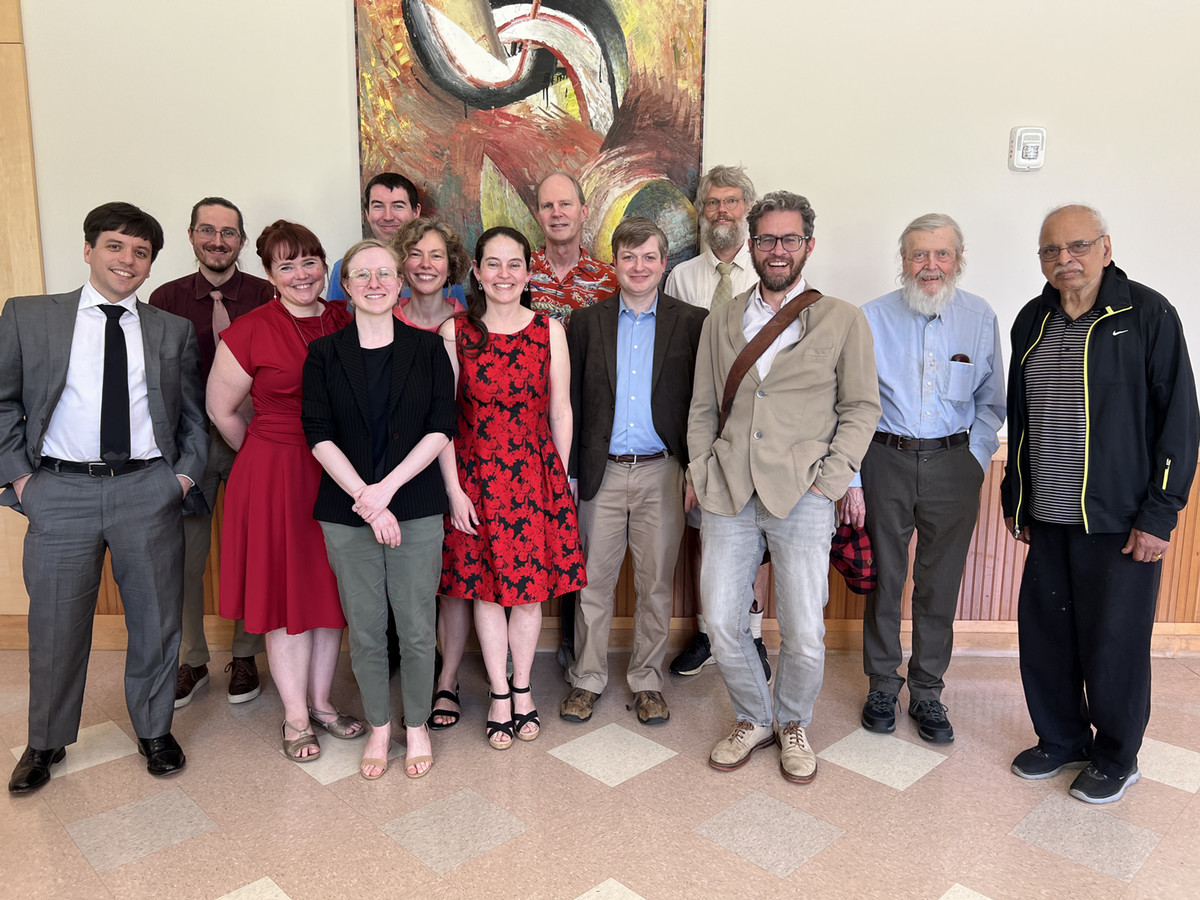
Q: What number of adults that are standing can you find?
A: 13